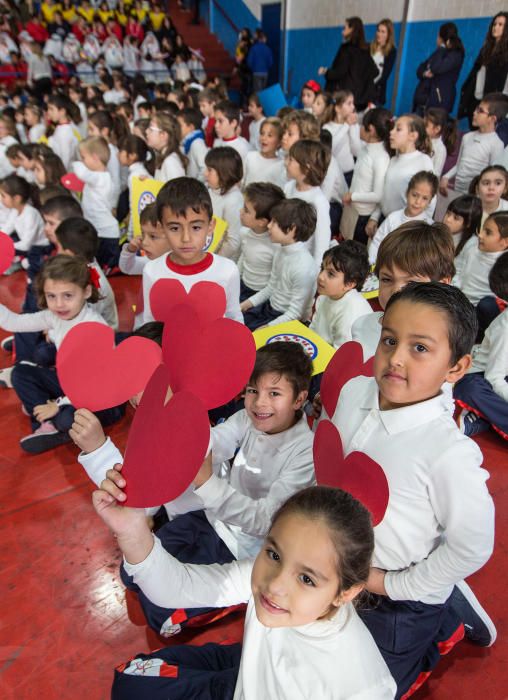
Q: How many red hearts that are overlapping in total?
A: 4